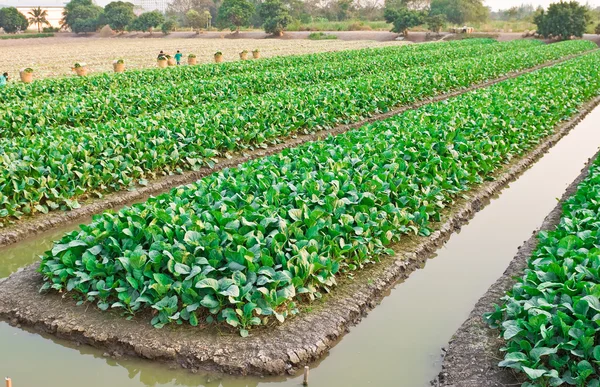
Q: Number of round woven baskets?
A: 9